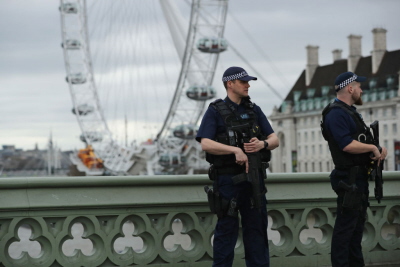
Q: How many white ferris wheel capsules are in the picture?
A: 9